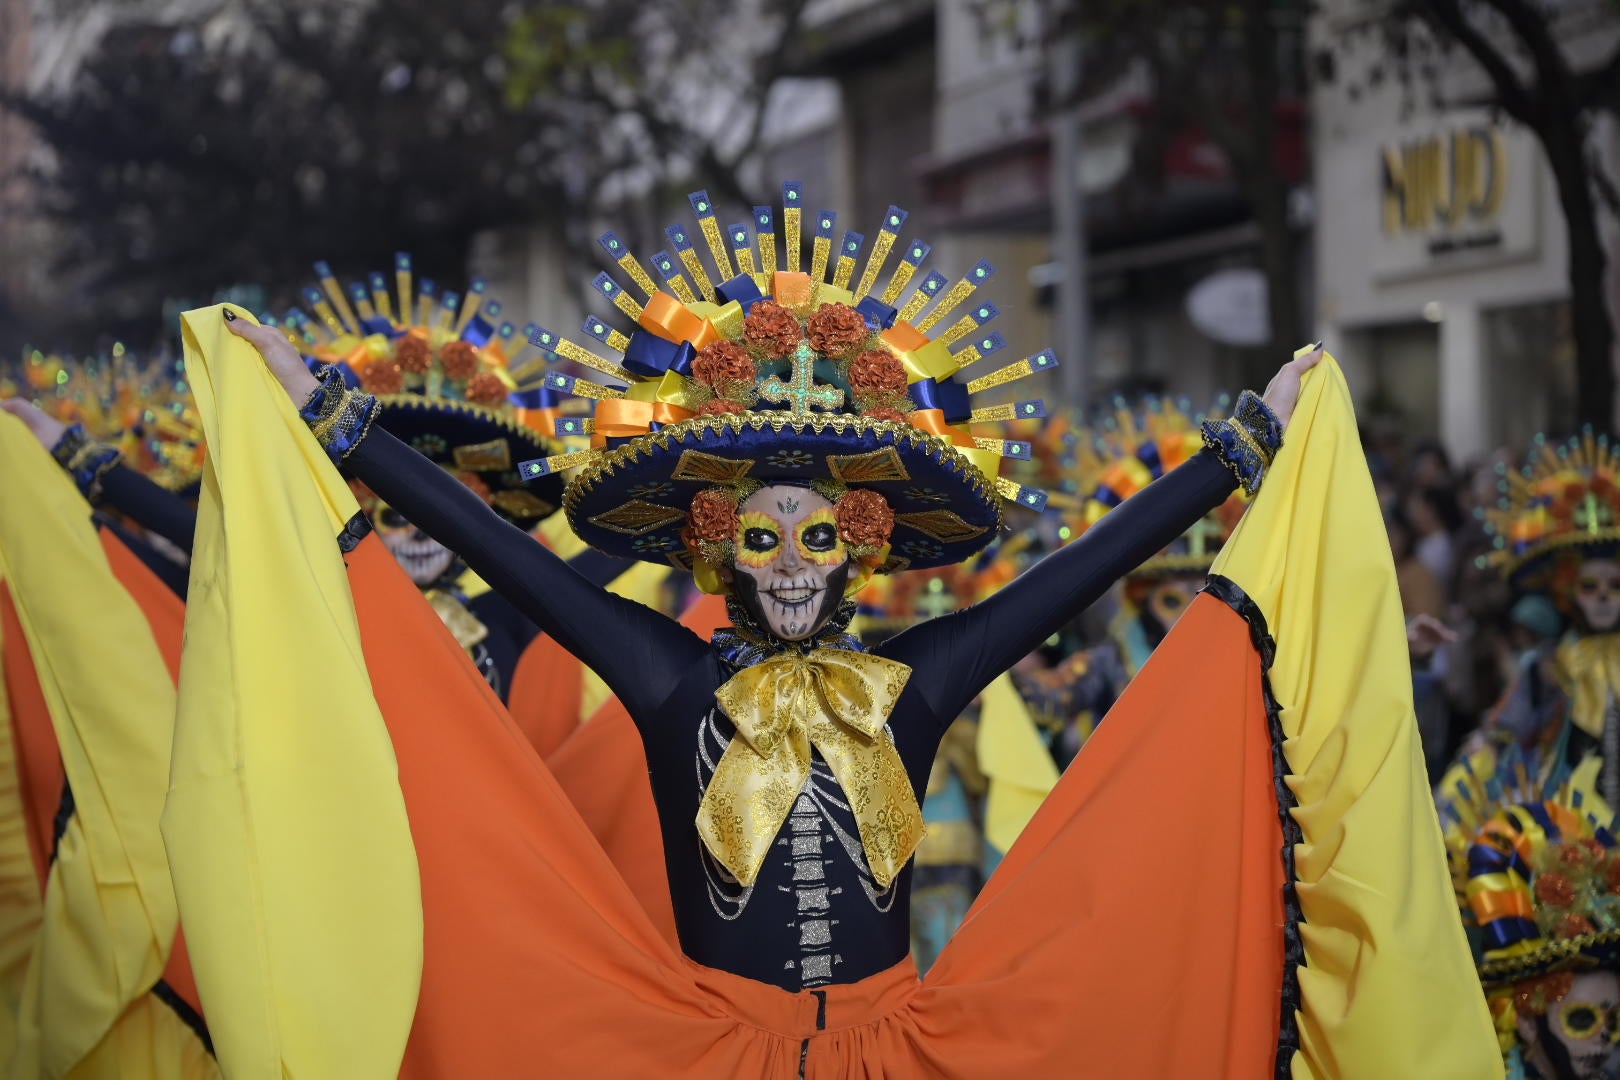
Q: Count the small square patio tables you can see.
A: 0